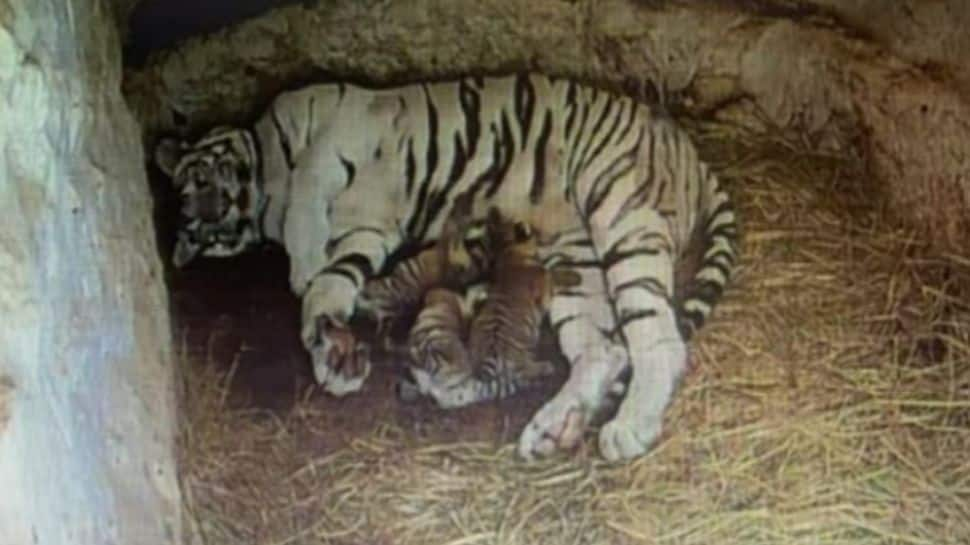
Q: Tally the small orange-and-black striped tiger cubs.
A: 3